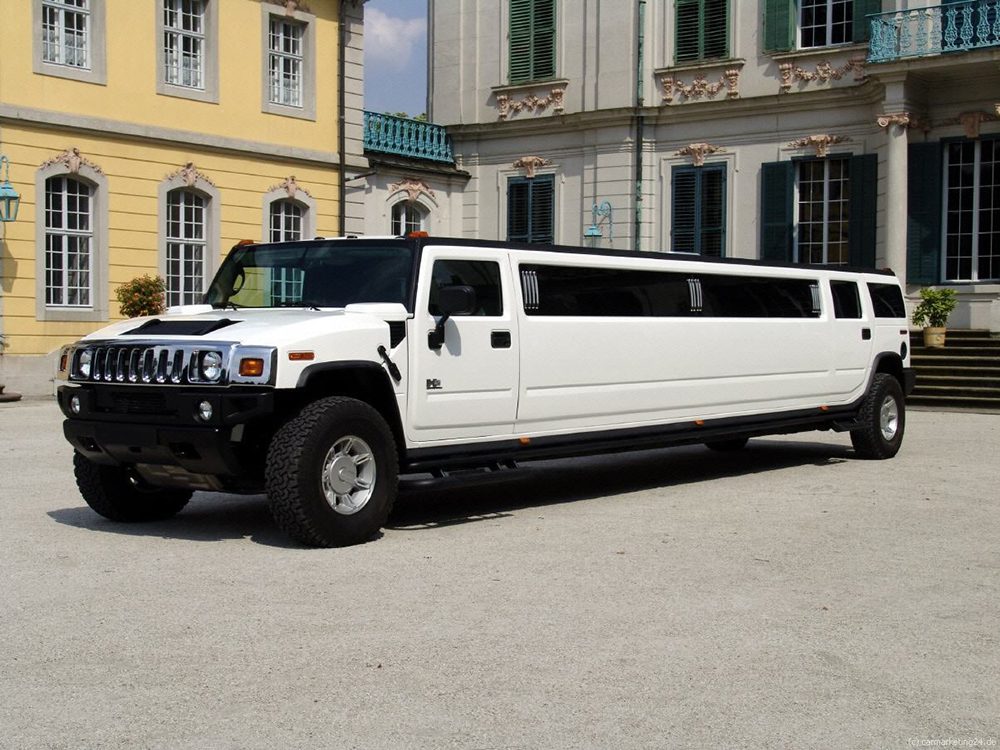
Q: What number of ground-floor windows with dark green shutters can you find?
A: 4